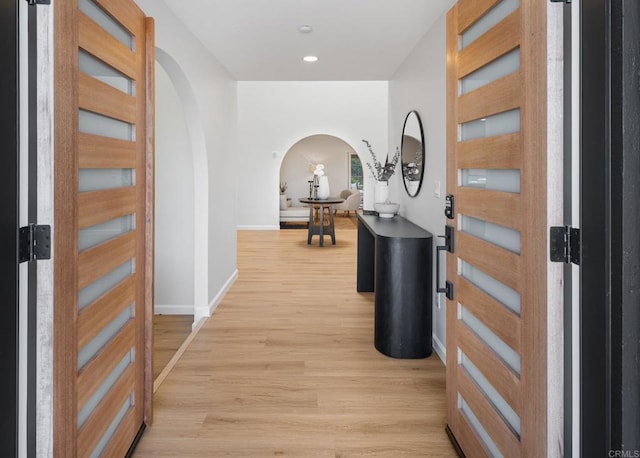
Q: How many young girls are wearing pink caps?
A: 0